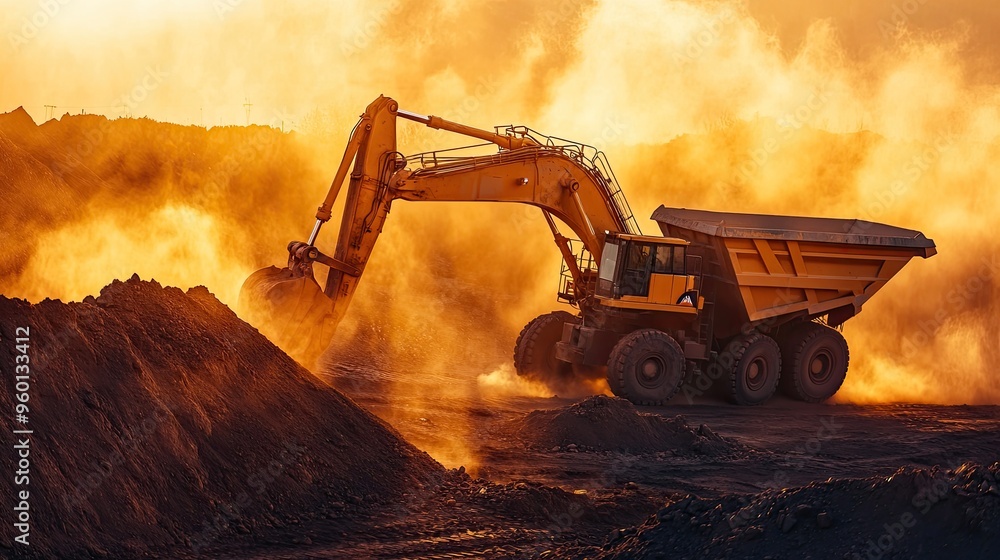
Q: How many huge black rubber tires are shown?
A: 4